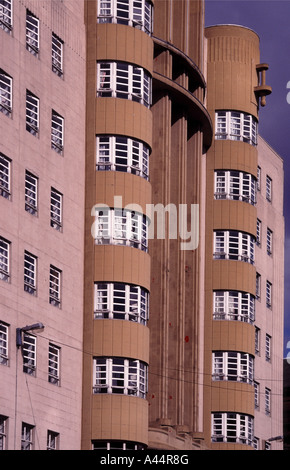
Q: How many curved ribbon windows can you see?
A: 13